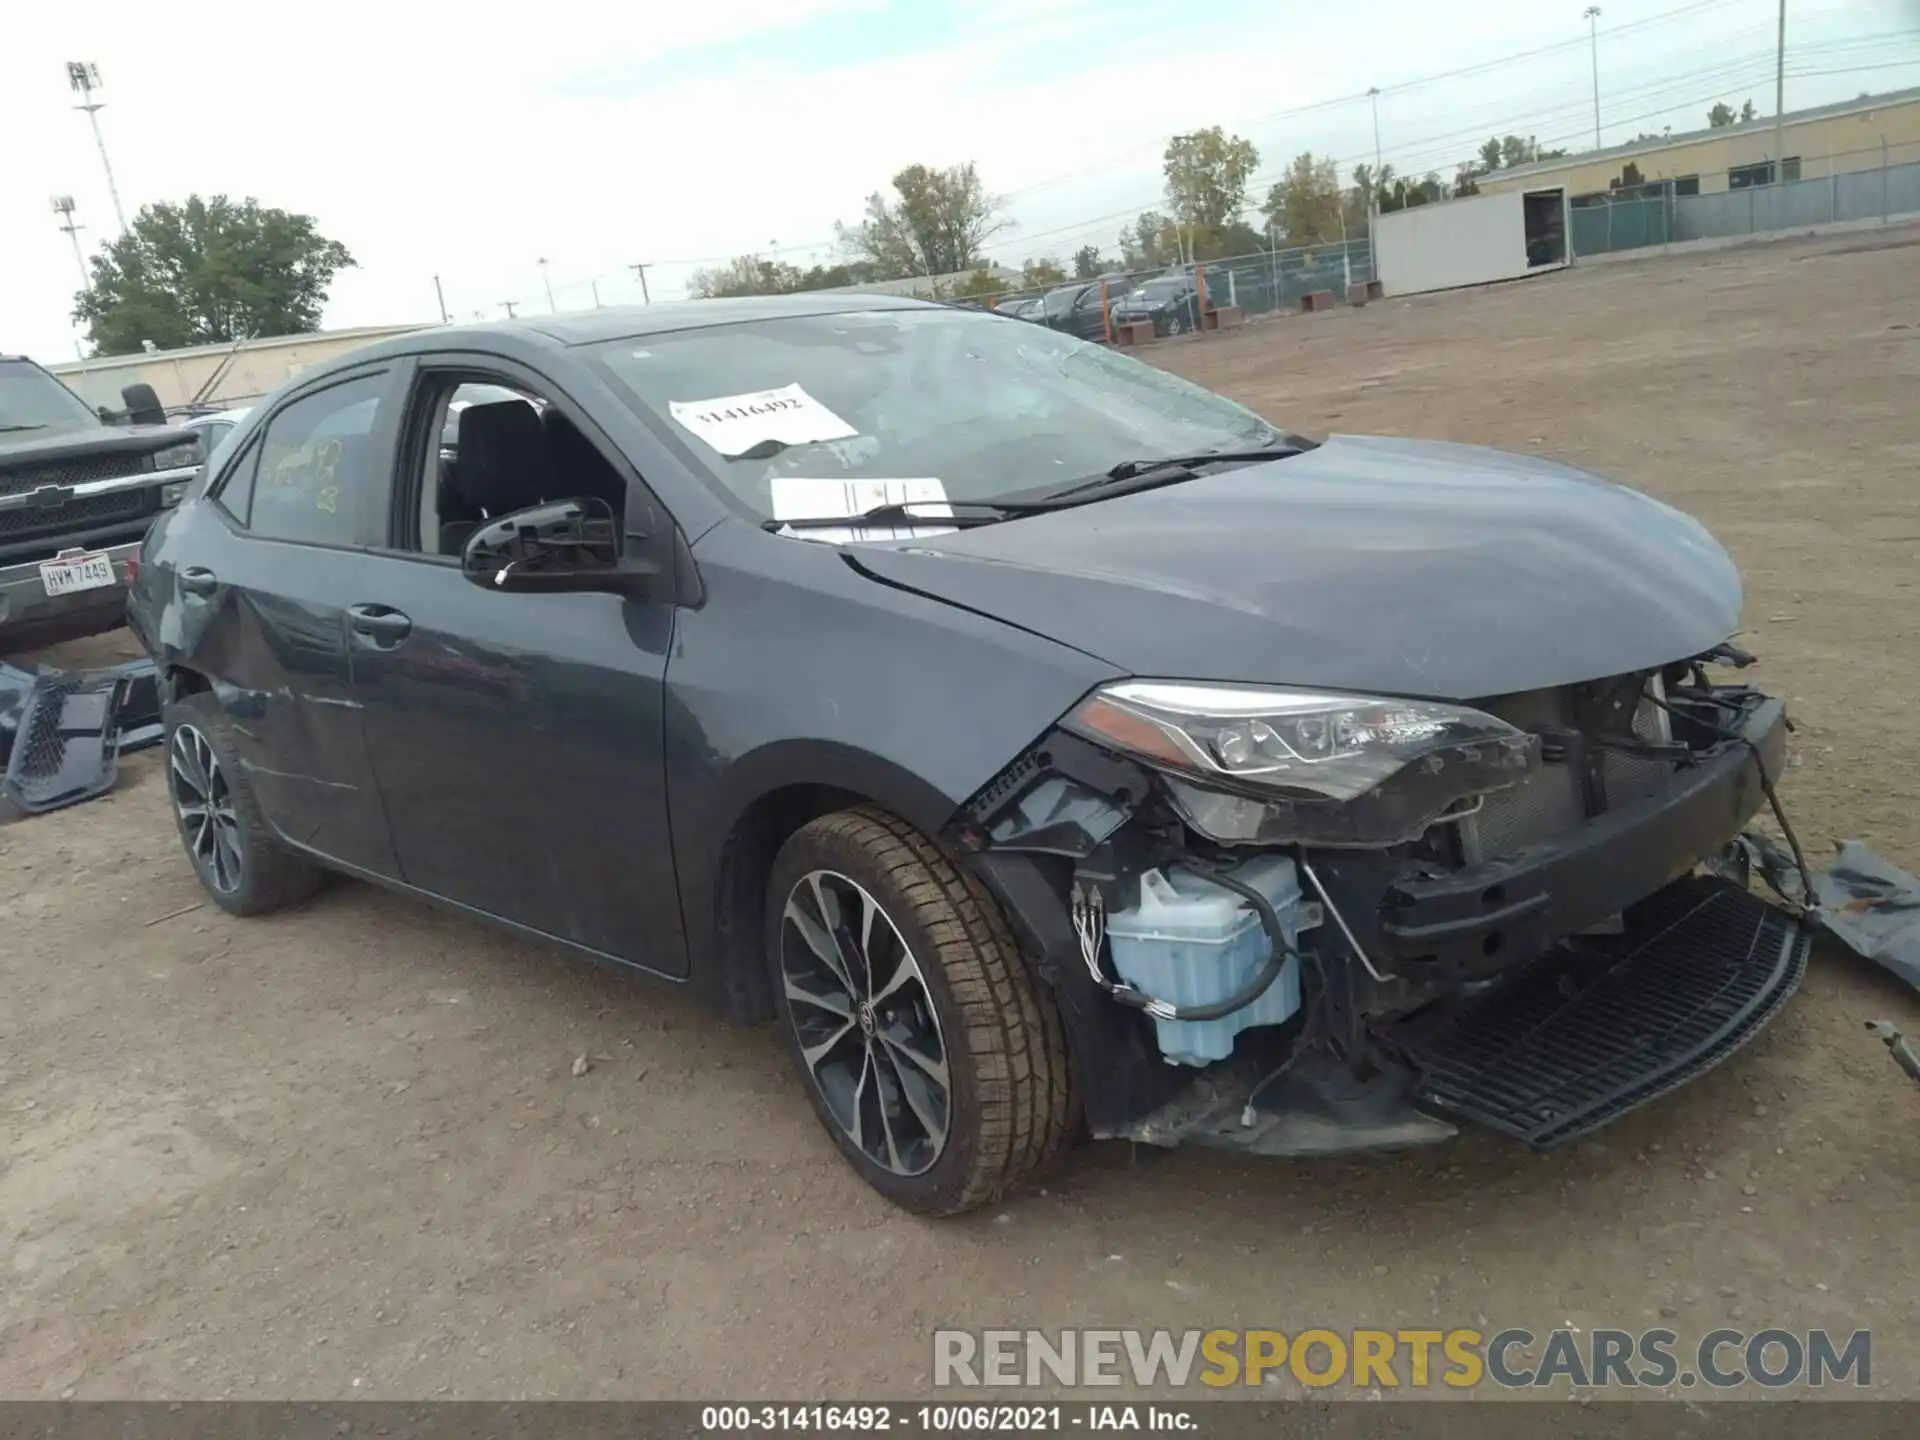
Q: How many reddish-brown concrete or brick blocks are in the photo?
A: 4